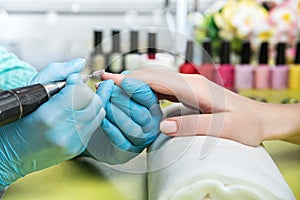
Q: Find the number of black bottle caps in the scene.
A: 11